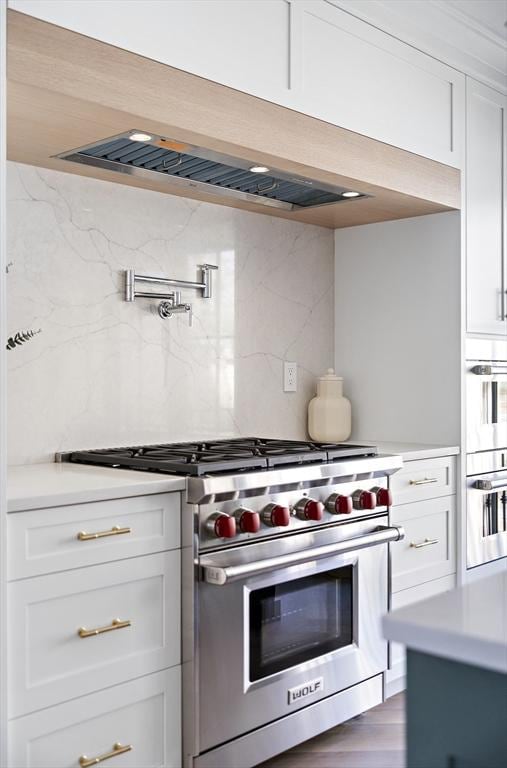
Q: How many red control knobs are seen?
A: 7